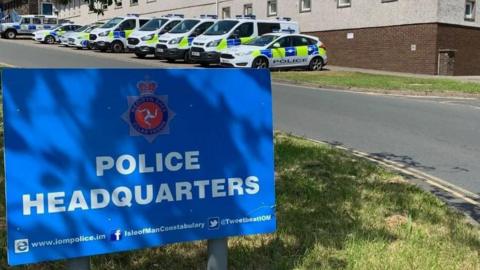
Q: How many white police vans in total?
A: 4